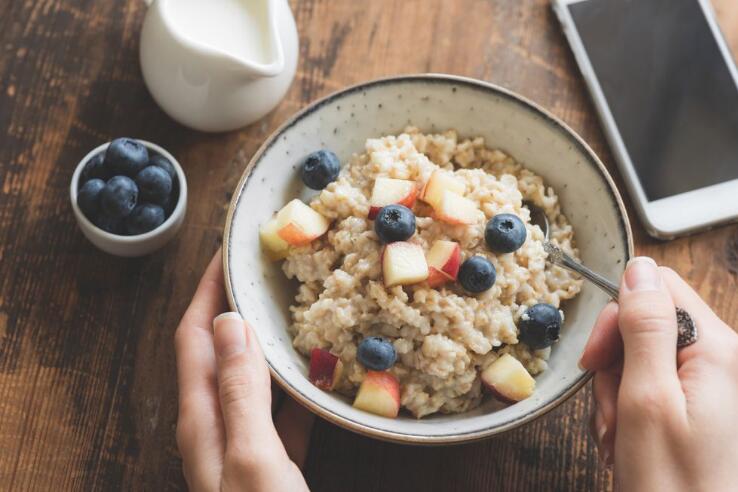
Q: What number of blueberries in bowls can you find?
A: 13